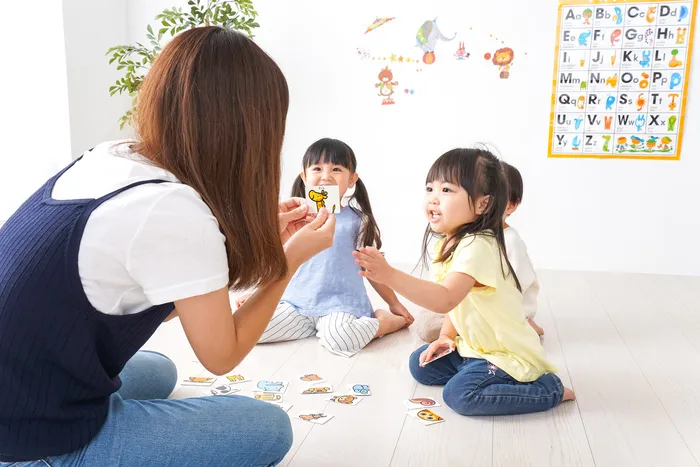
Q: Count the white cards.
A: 15